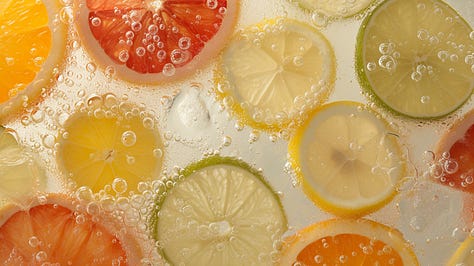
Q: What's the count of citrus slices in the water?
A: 13